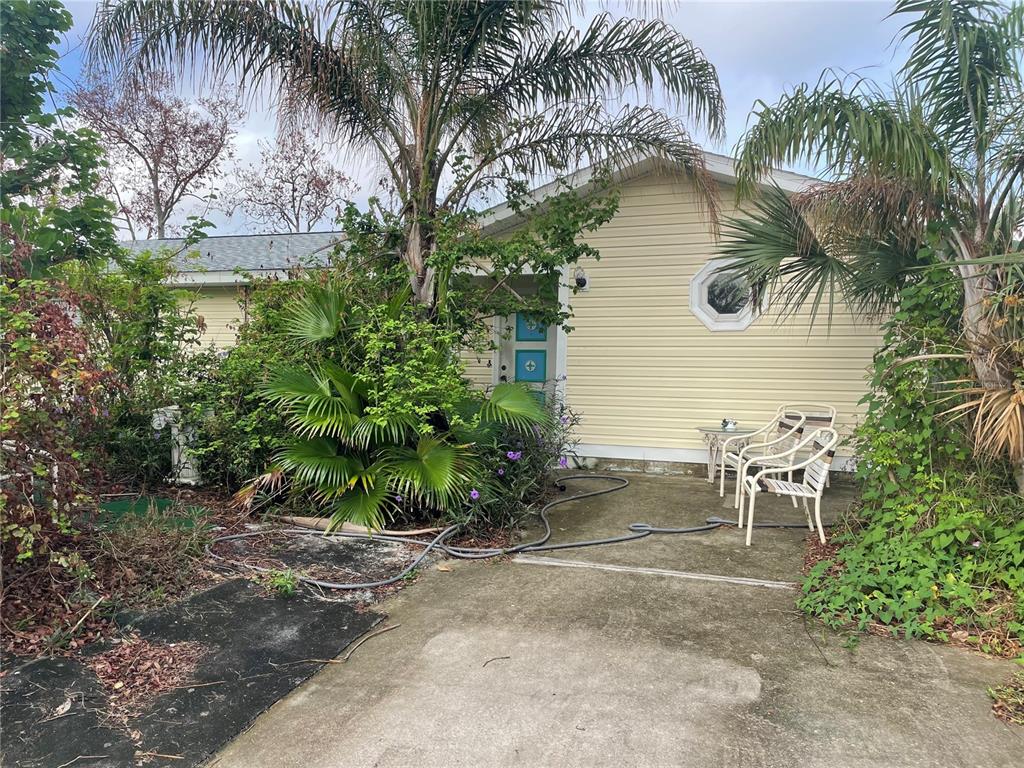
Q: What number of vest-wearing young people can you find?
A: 0